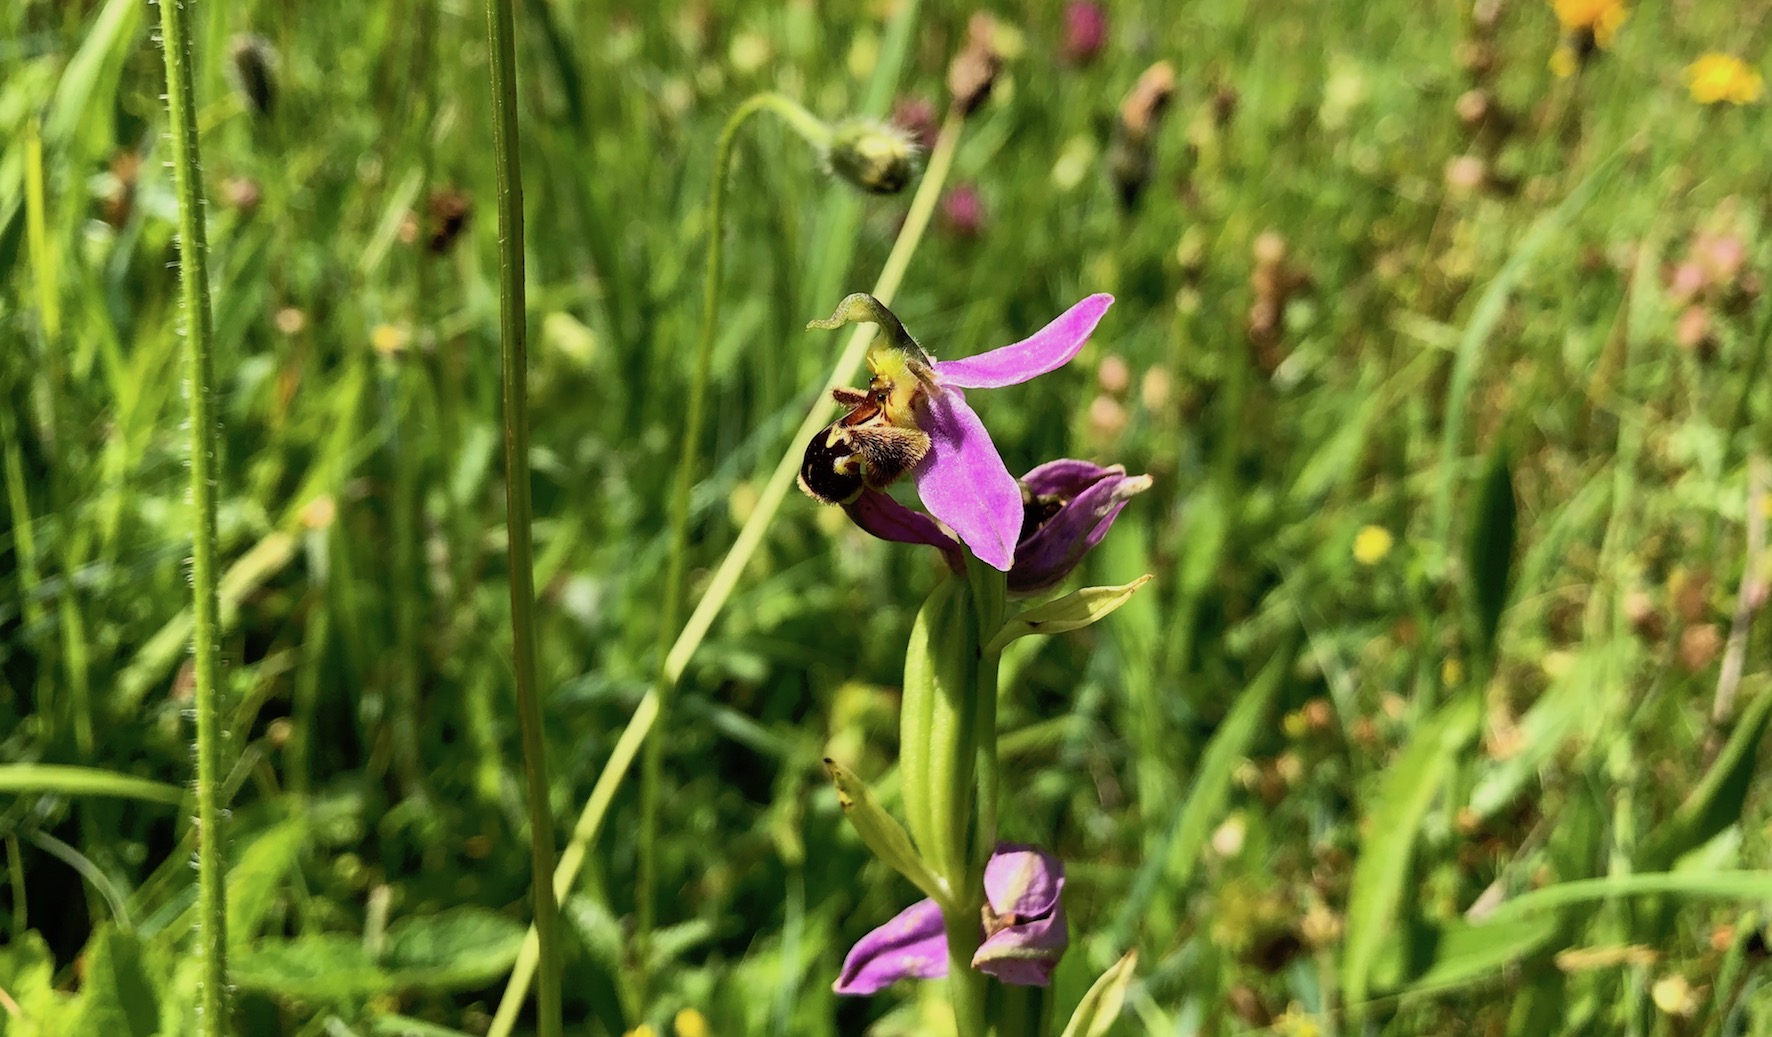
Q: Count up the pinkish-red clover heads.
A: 3